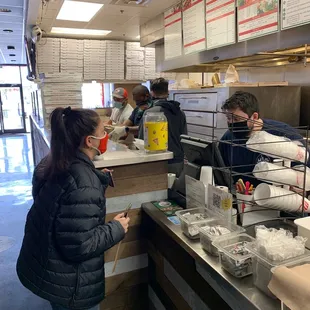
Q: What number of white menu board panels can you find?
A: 5